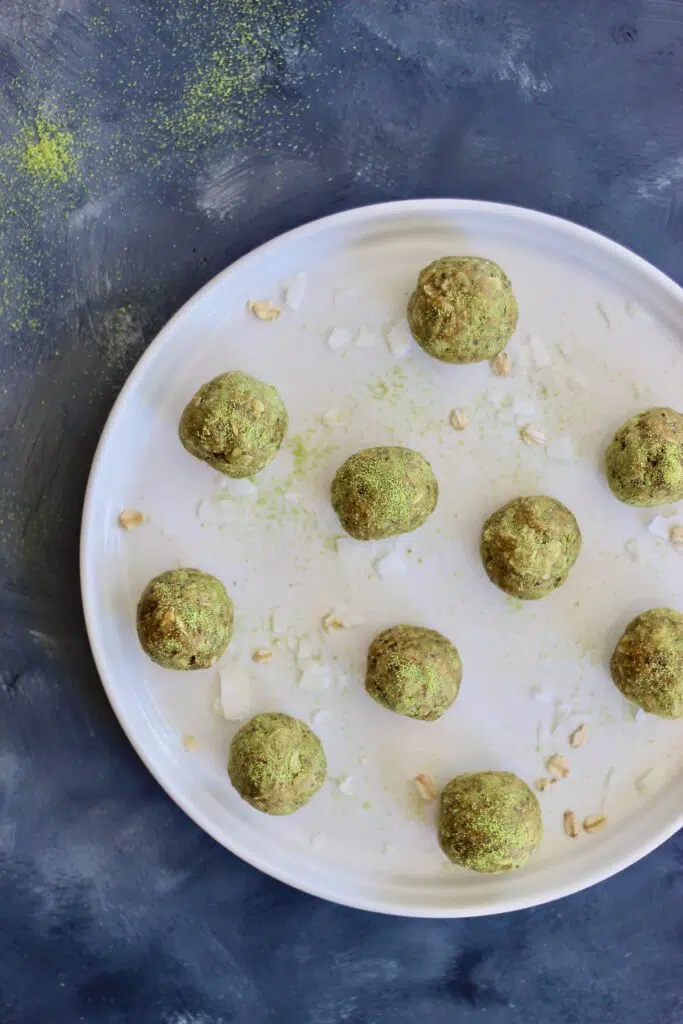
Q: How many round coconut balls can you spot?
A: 10